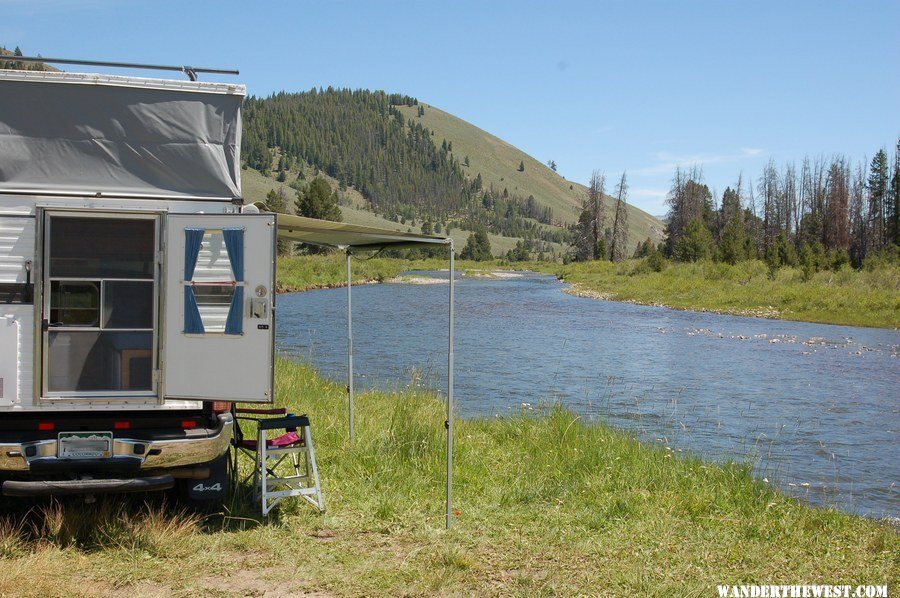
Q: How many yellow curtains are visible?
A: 0